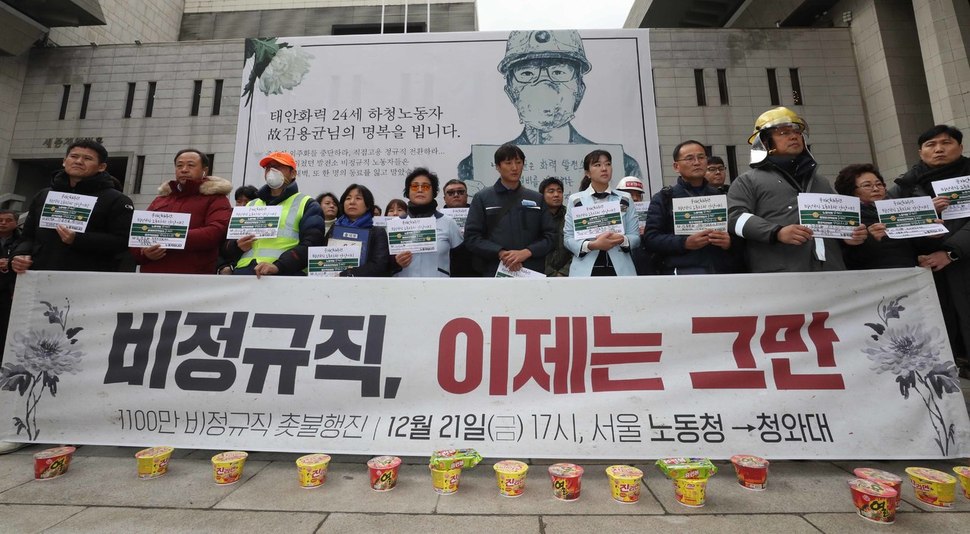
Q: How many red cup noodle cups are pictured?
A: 6